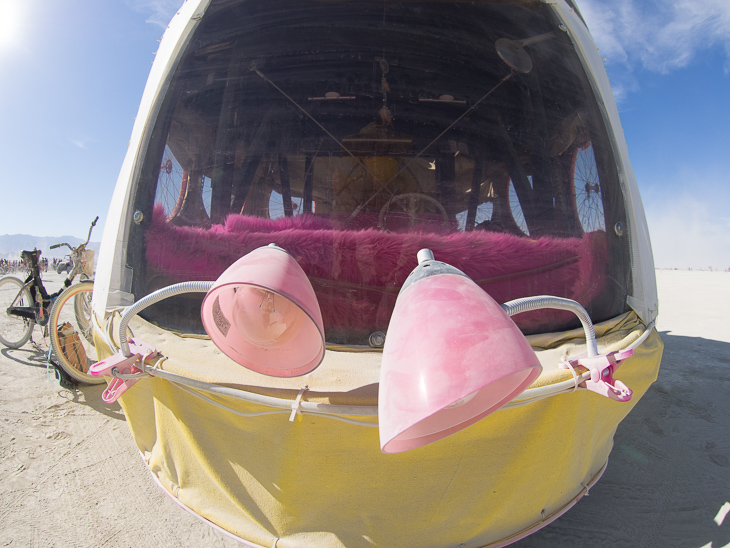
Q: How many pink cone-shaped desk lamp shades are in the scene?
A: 2